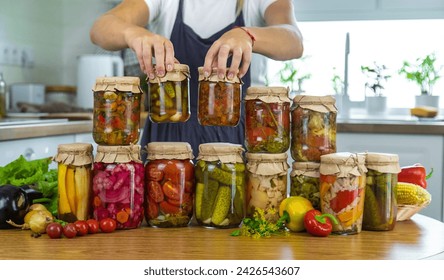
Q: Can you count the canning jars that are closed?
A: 13